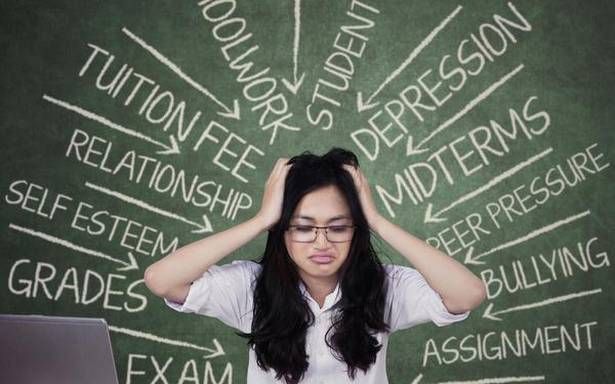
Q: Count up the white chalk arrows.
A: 12